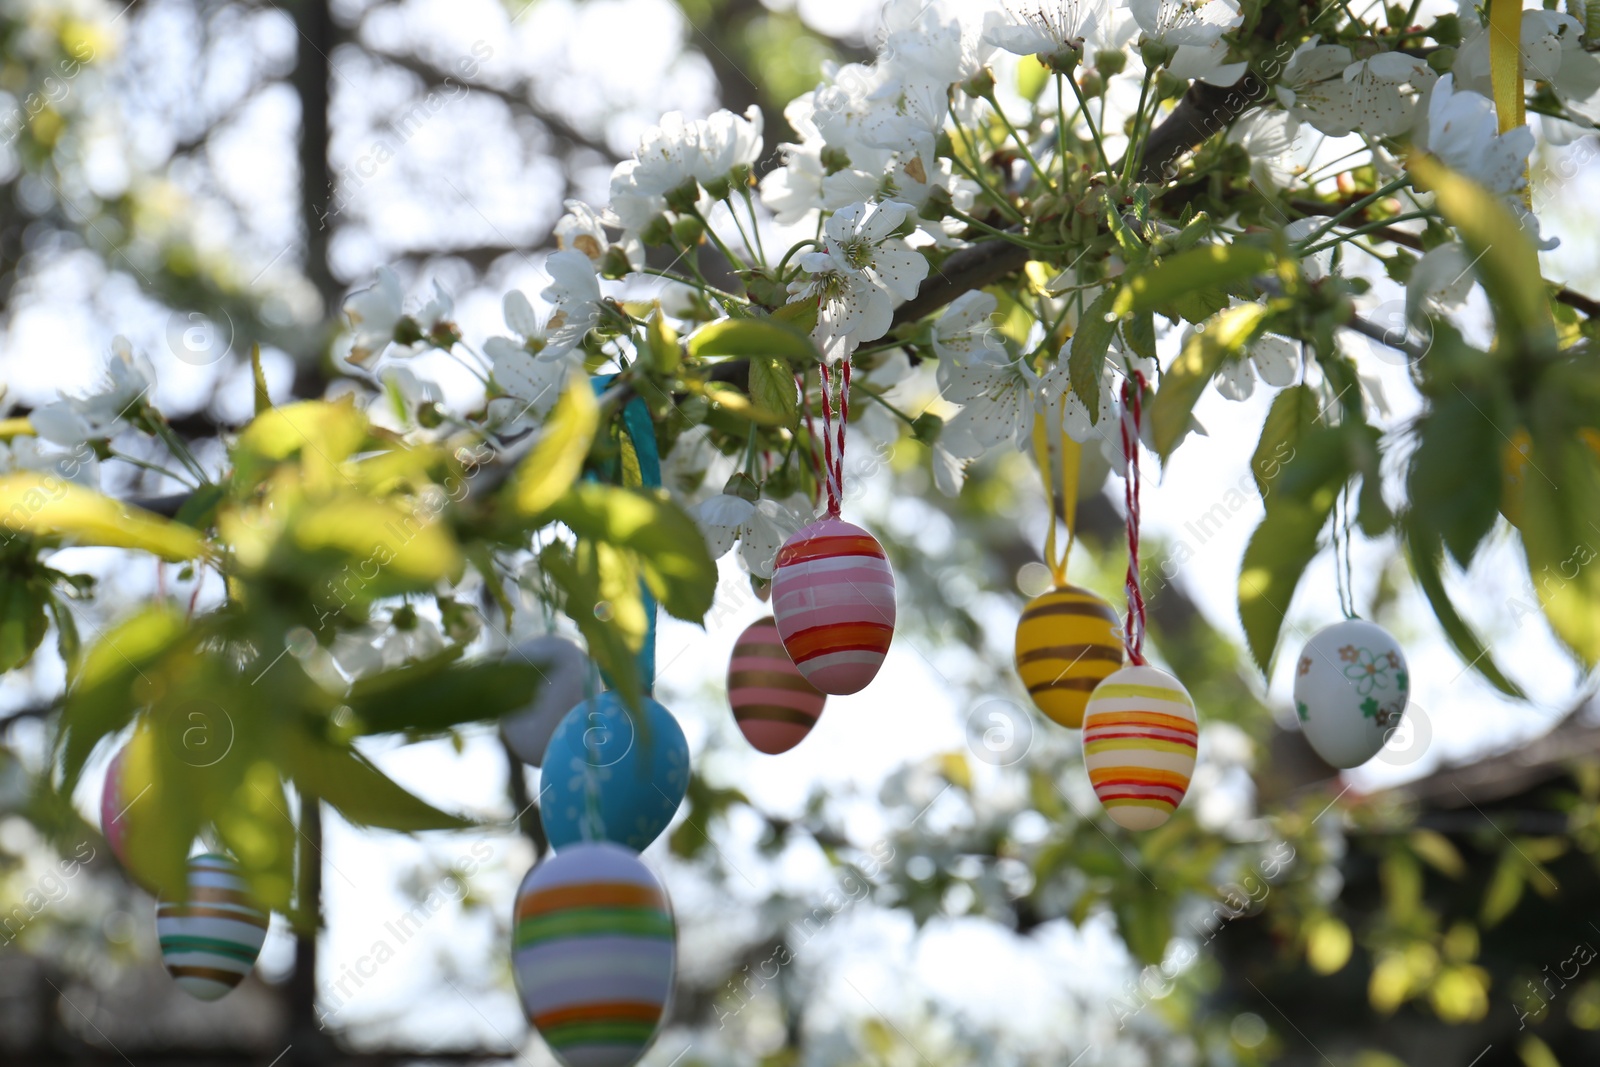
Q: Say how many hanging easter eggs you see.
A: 10